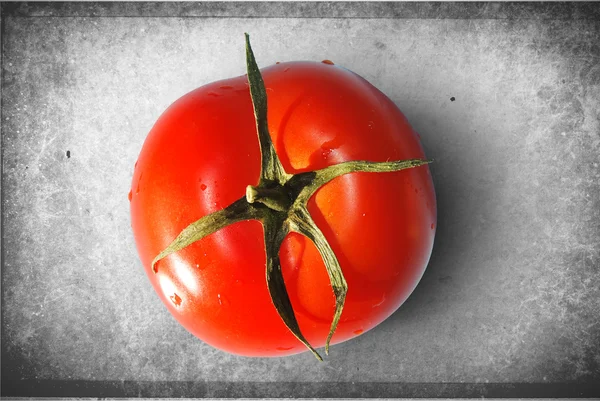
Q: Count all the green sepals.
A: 5